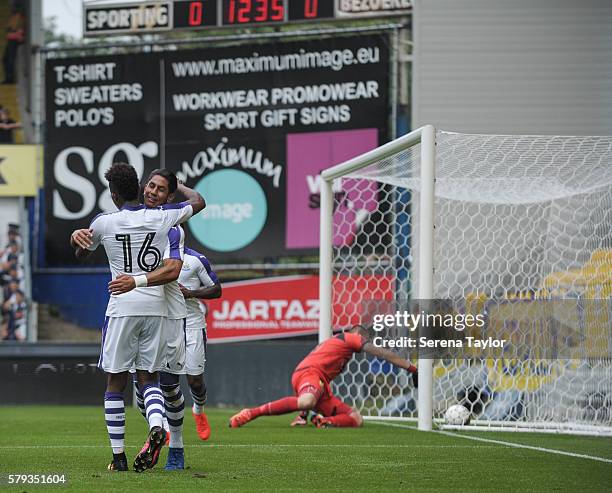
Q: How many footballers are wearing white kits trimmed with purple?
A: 3